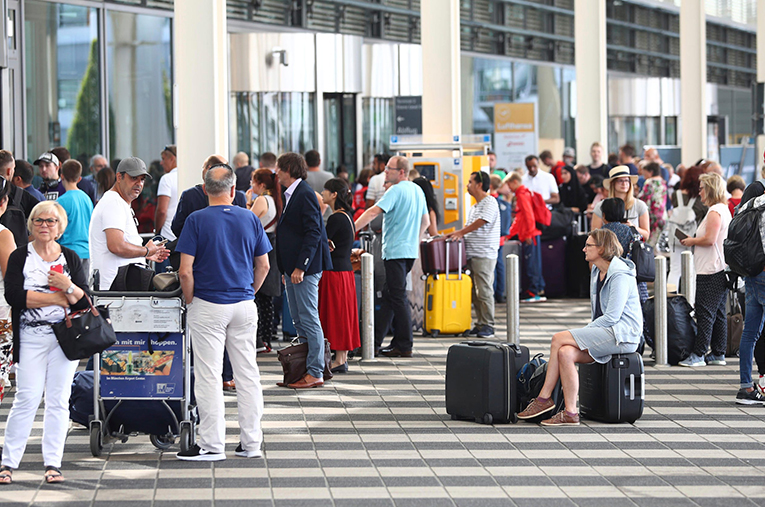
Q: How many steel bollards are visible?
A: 4